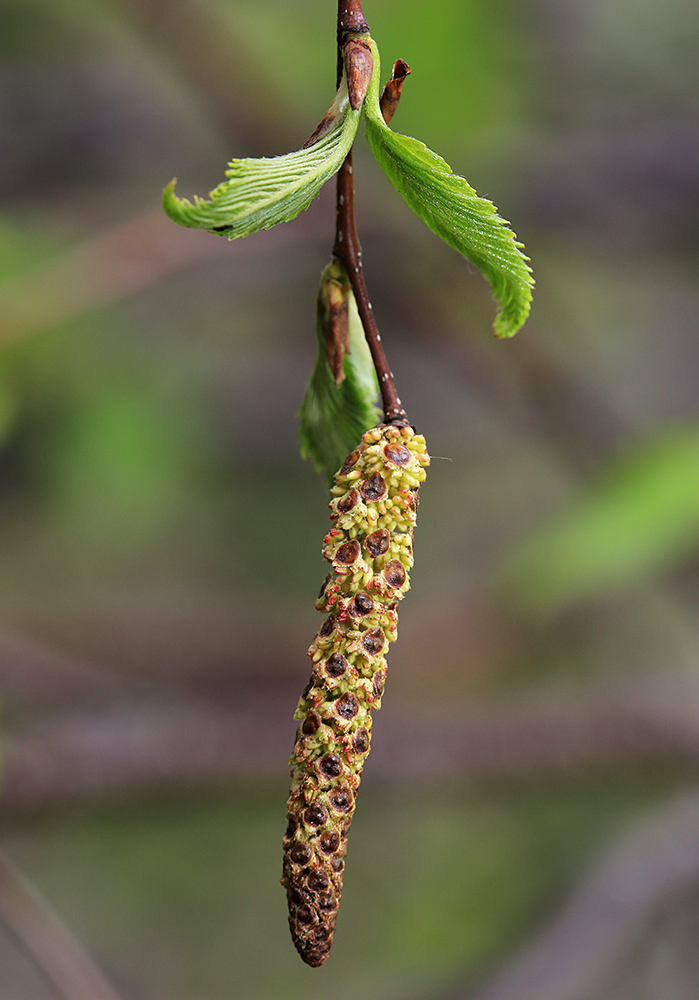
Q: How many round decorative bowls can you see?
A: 0